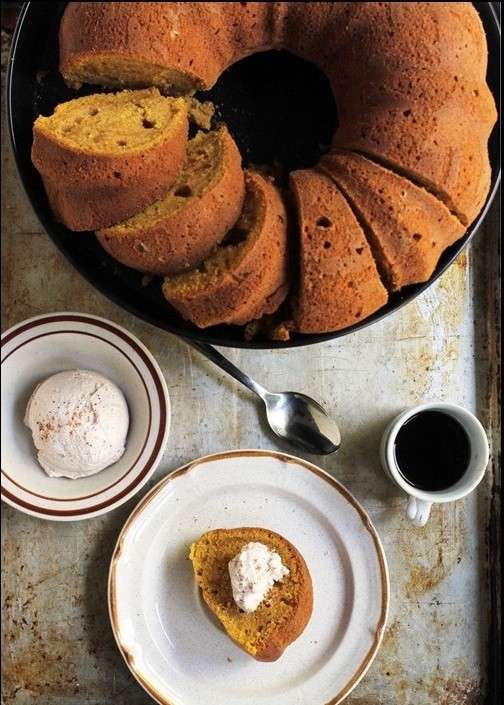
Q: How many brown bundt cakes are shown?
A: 1